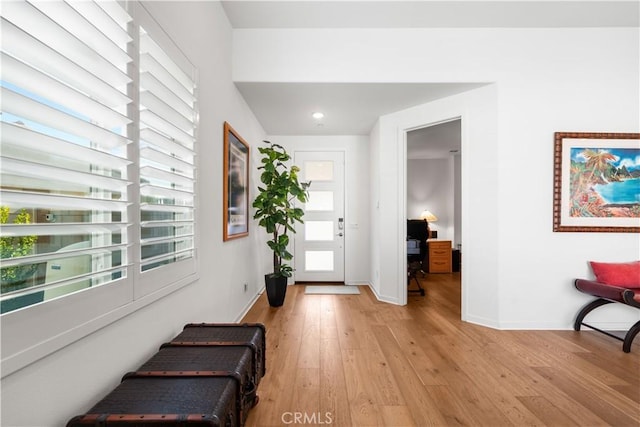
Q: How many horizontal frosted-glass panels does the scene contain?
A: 4